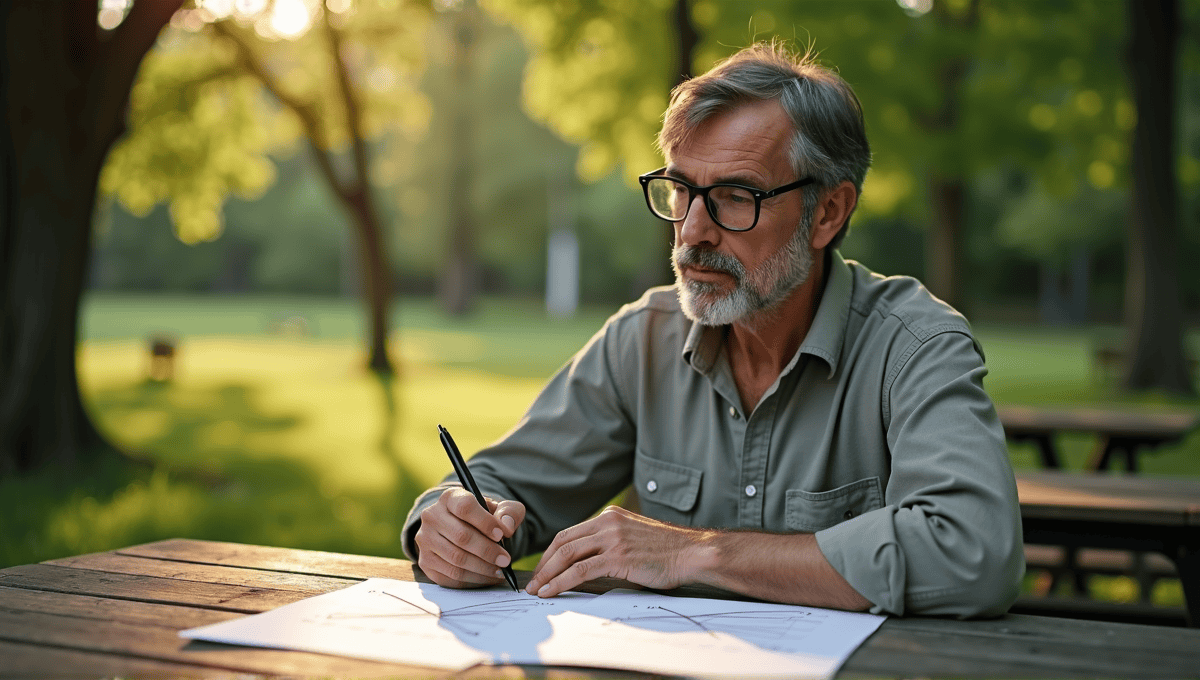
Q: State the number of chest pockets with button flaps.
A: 2